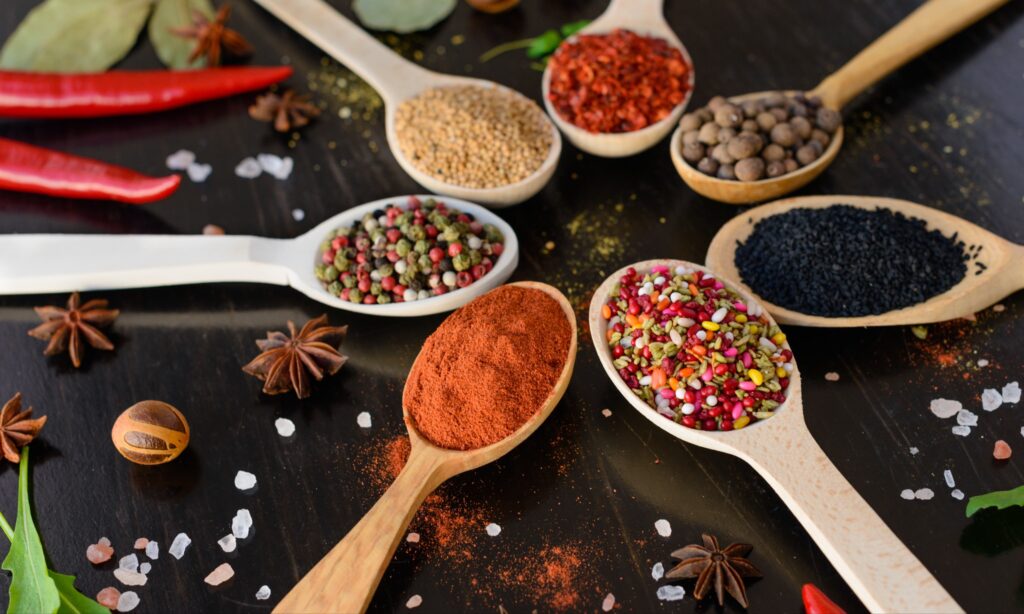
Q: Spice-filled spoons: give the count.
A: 7